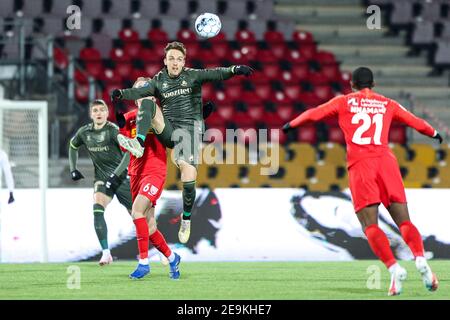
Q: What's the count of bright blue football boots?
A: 2